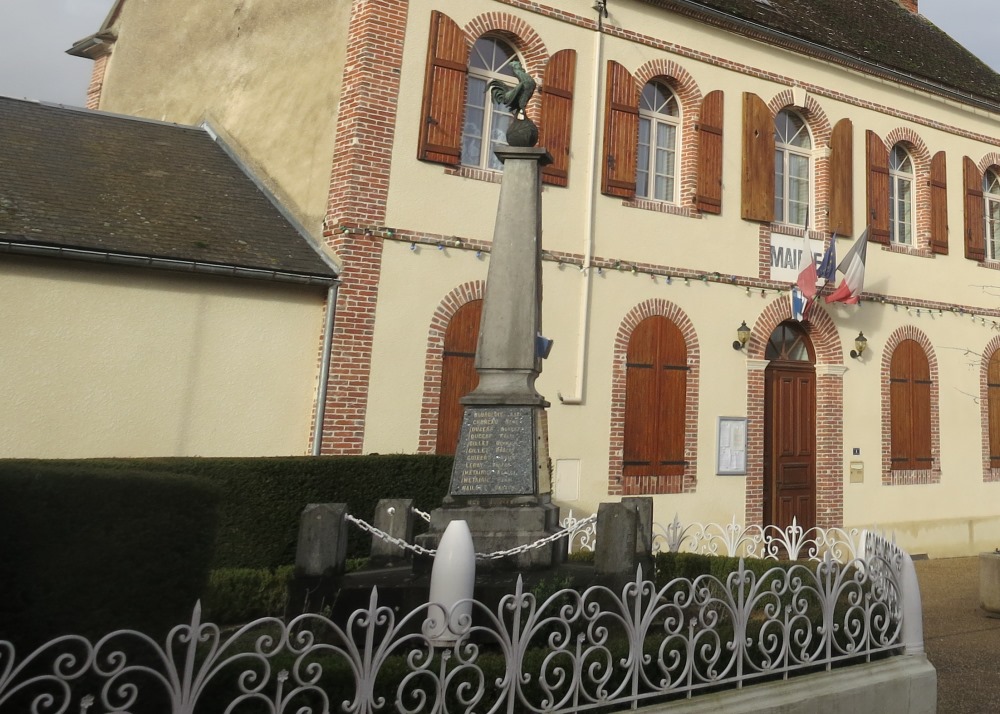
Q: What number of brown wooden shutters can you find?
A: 15